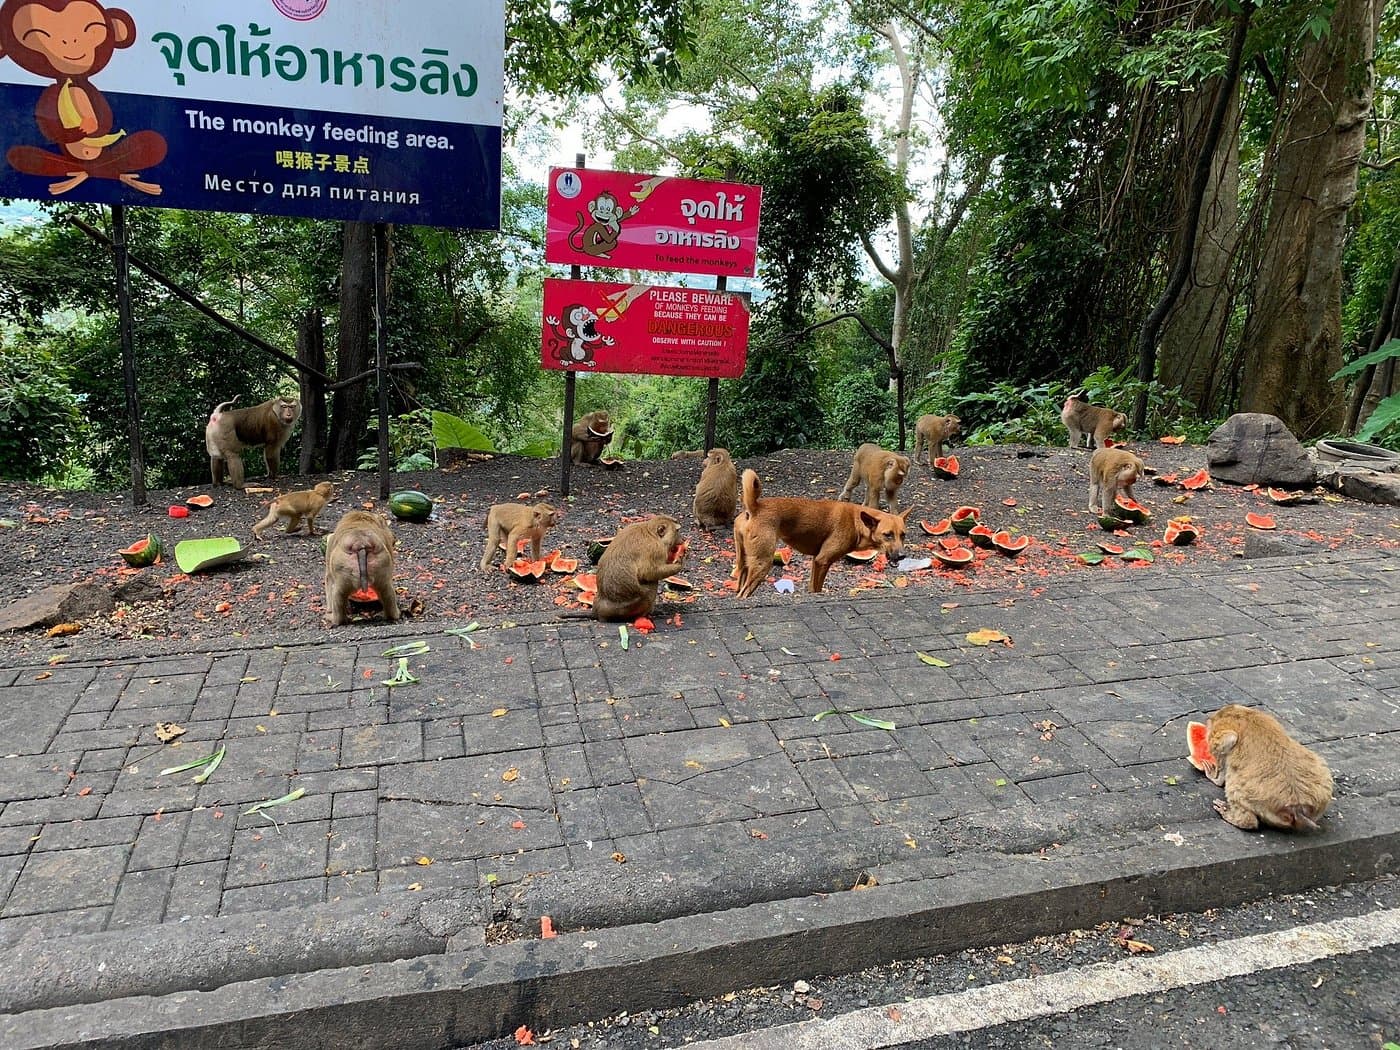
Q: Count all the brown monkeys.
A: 12